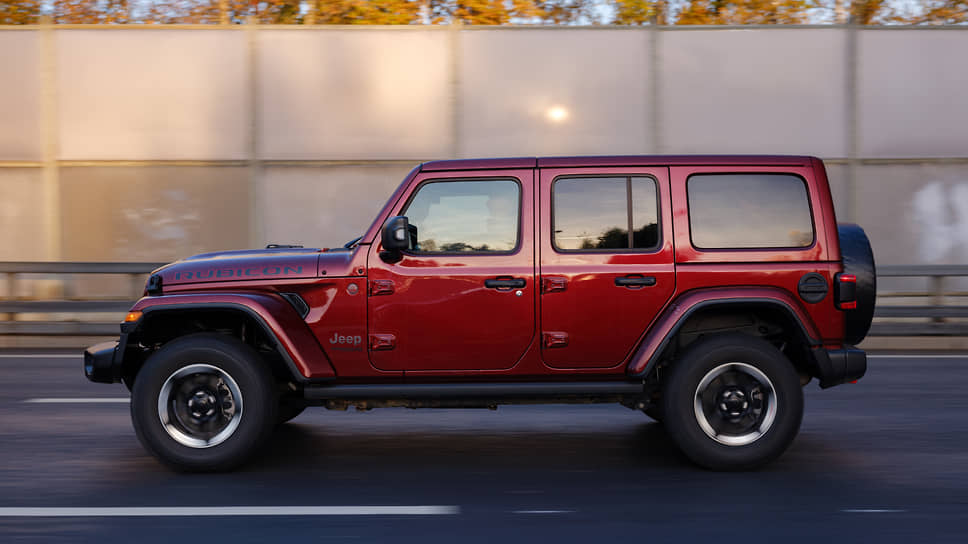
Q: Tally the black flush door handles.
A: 2